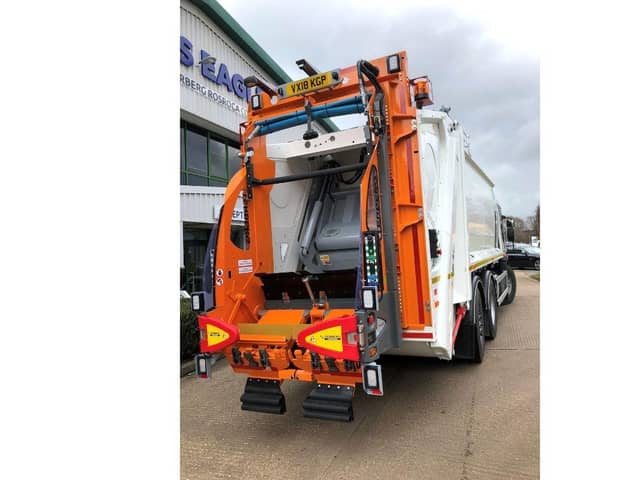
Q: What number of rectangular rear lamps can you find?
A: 6